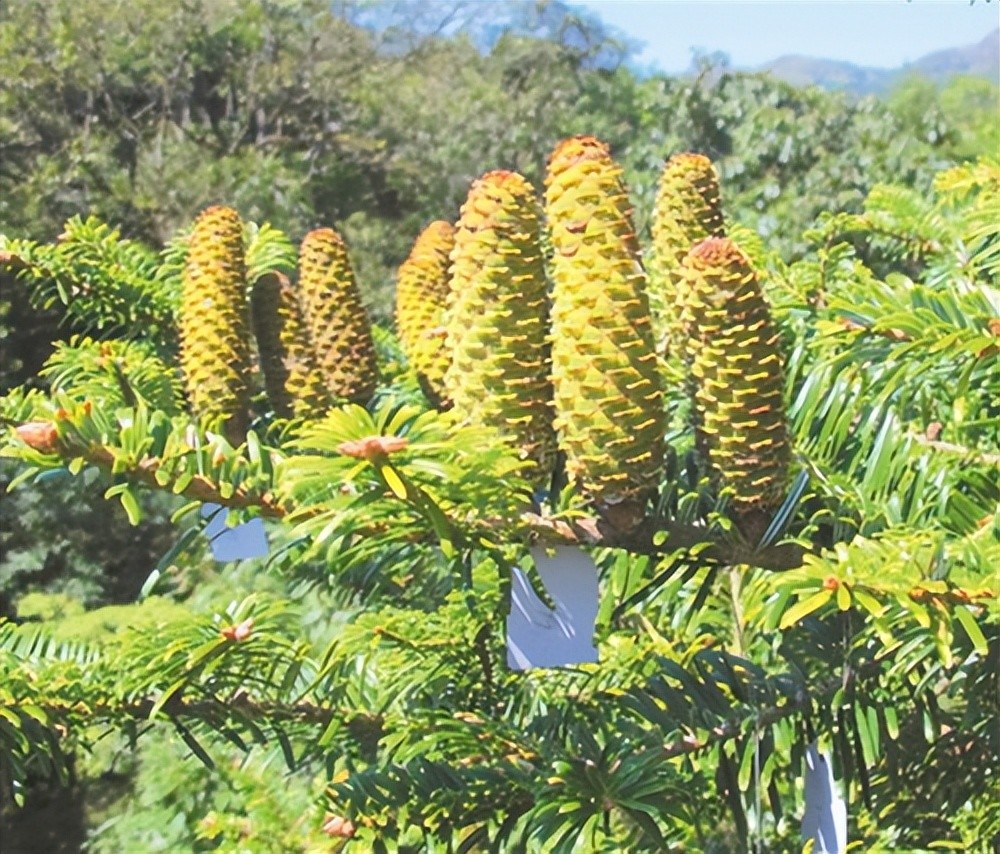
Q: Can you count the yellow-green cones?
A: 8